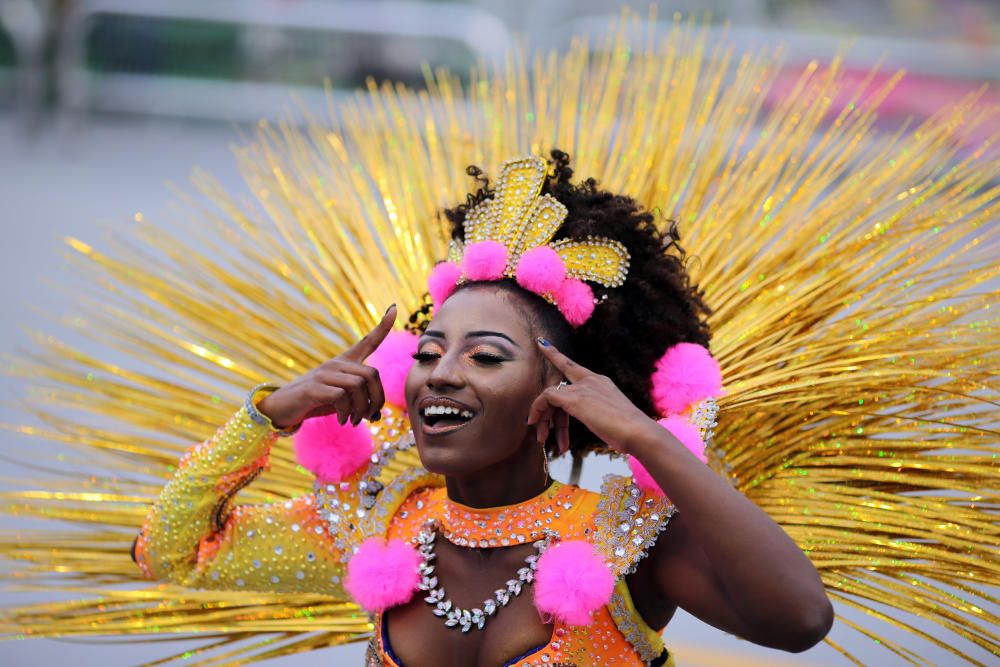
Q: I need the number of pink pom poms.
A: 10